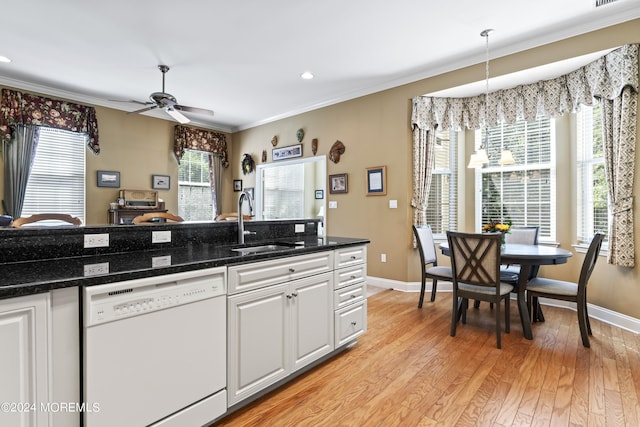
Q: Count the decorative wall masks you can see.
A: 6